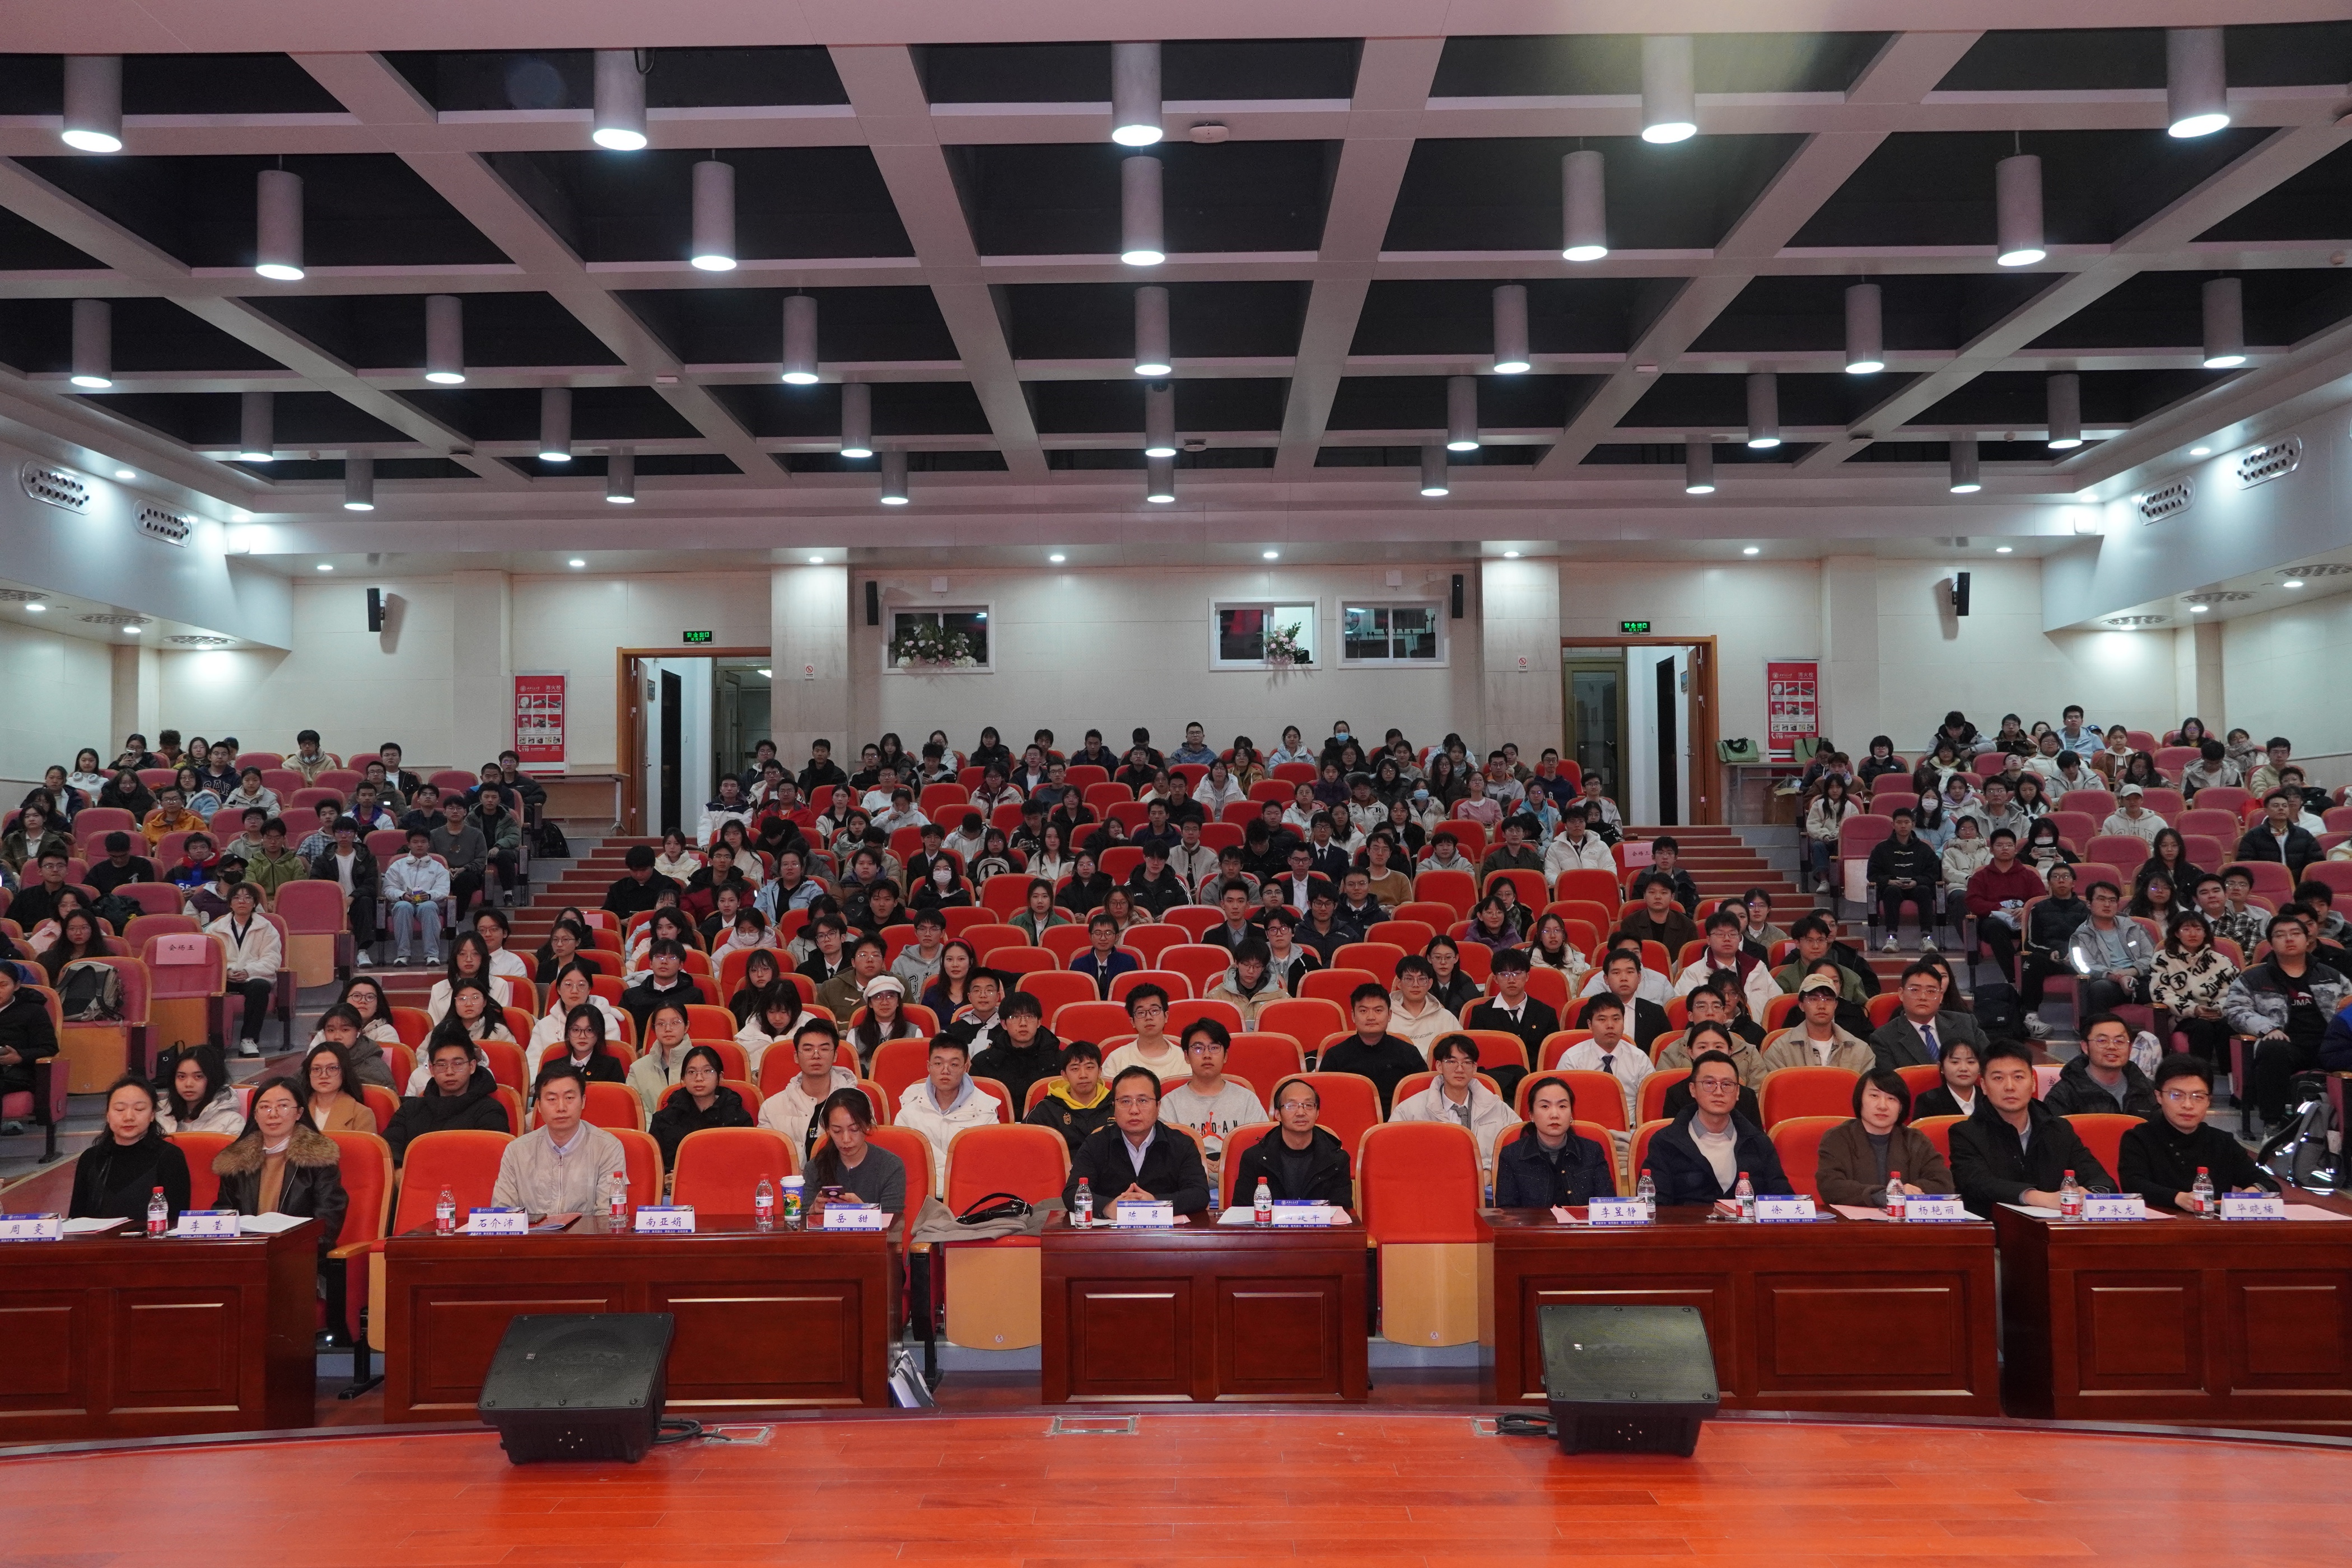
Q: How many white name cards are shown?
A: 12